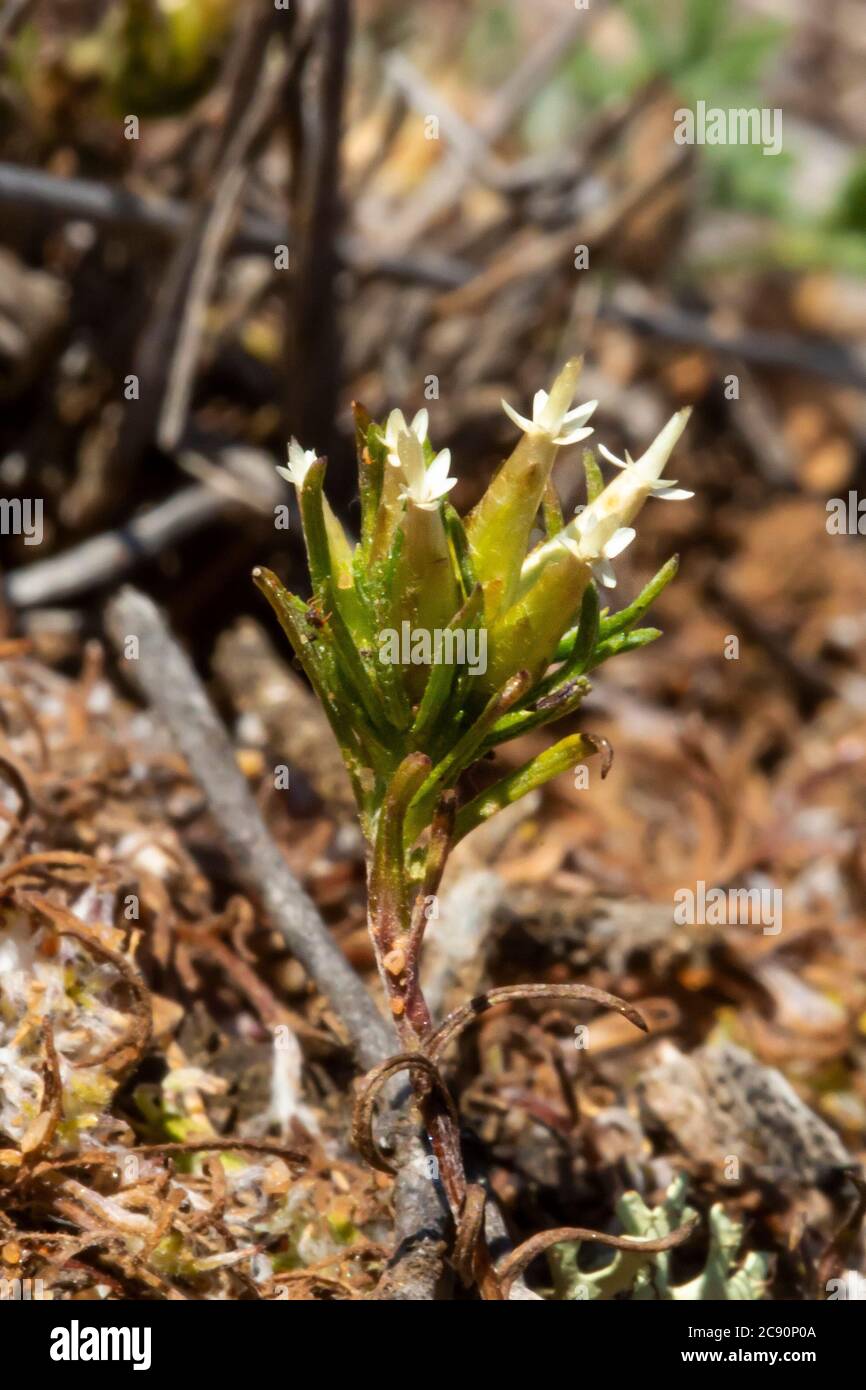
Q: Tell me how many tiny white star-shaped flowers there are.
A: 6